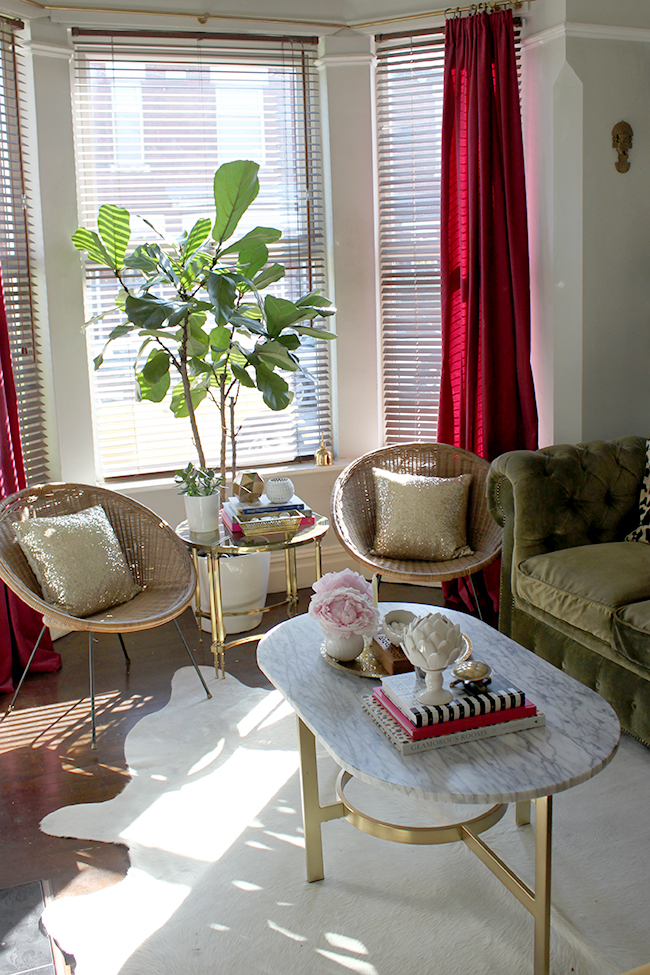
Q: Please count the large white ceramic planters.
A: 1